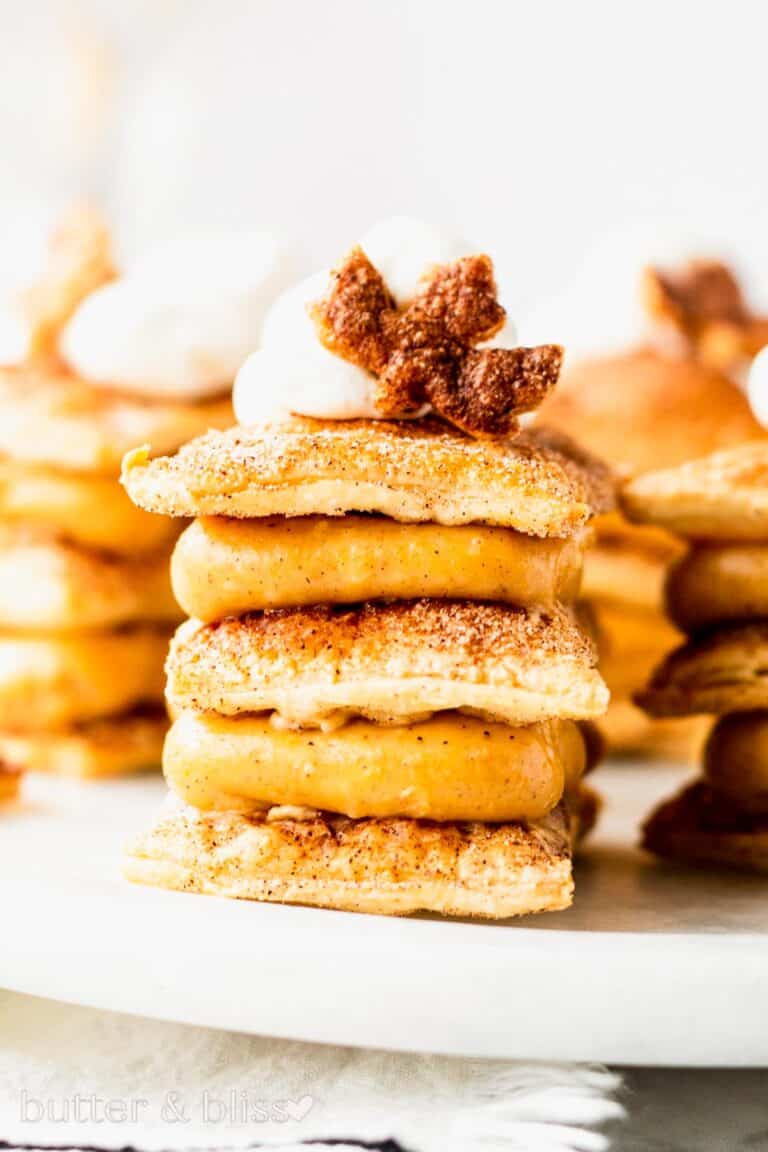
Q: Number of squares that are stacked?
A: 3